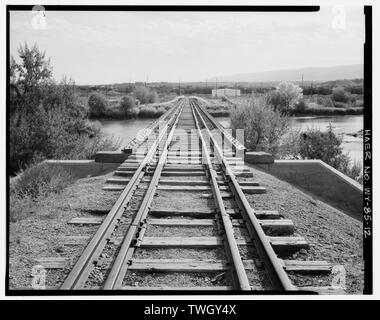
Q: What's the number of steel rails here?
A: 4